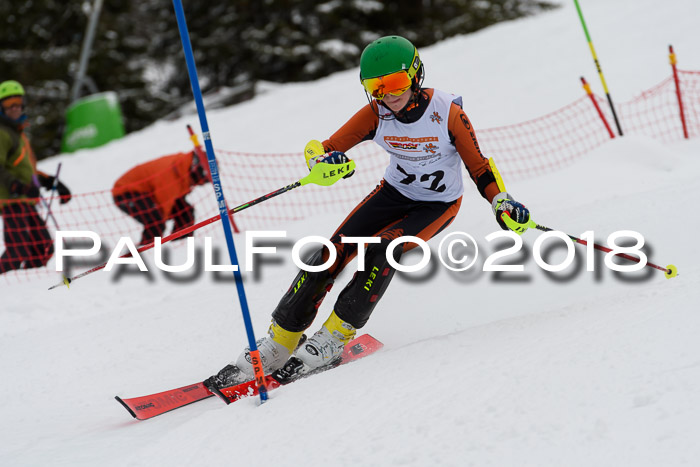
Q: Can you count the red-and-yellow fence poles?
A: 3